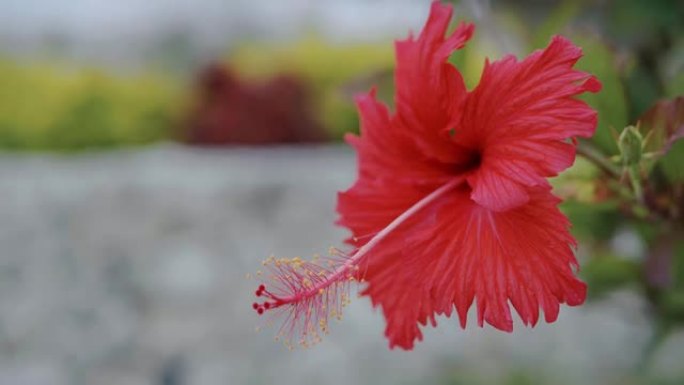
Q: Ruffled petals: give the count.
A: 5